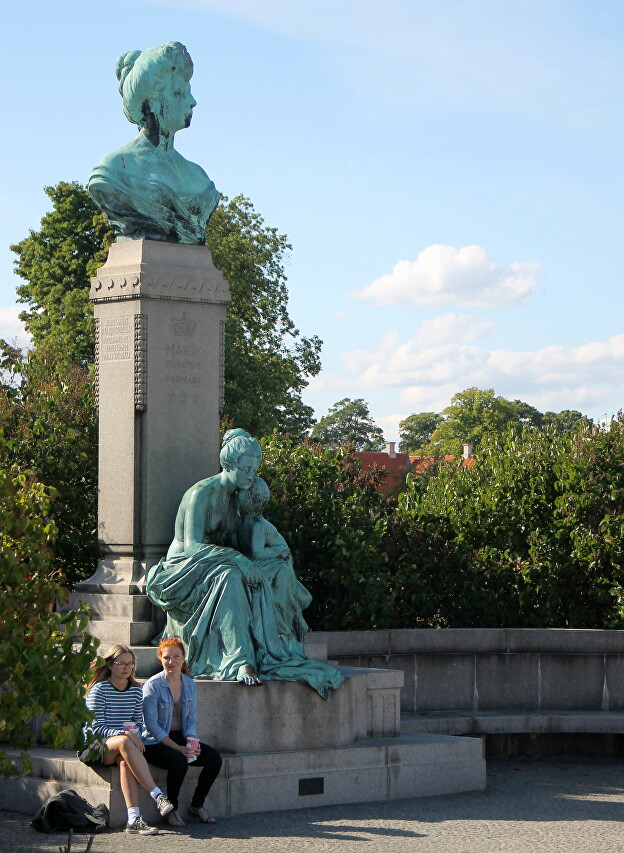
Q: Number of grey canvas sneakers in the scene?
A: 2